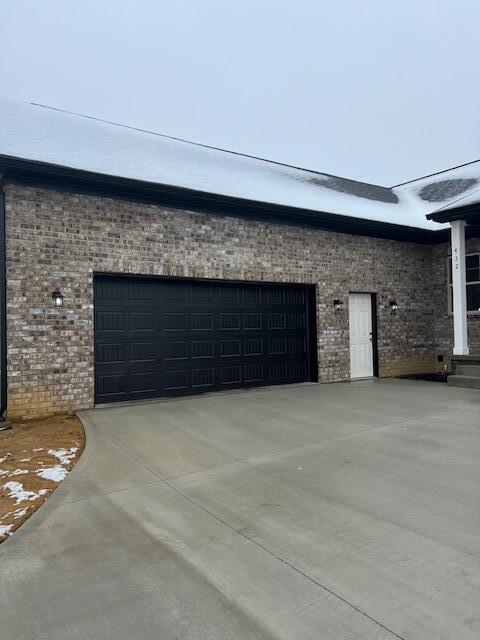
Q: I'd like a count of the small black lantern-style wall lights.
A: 3